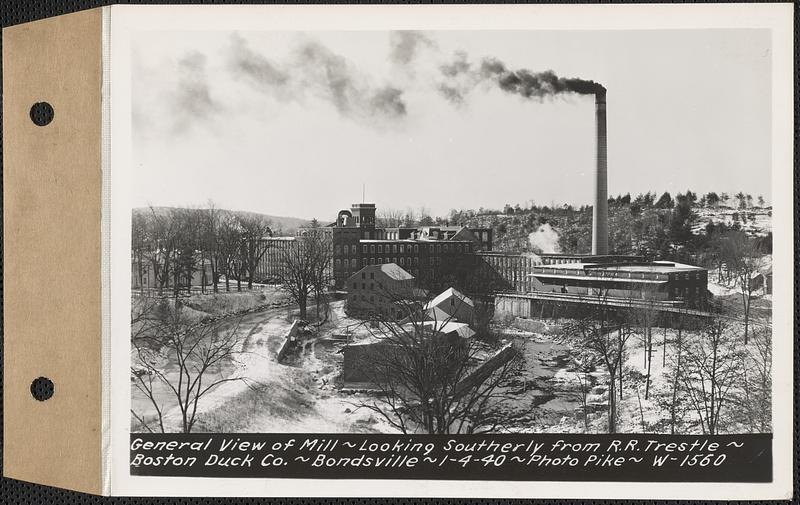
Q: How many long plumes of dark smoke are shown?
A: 1